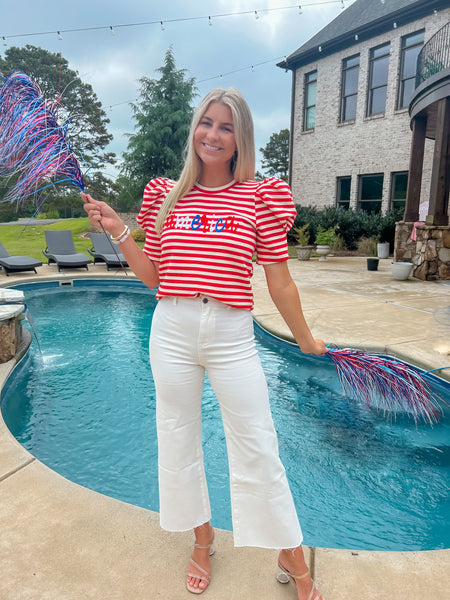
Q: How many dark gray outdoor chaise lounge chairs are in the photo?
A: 3